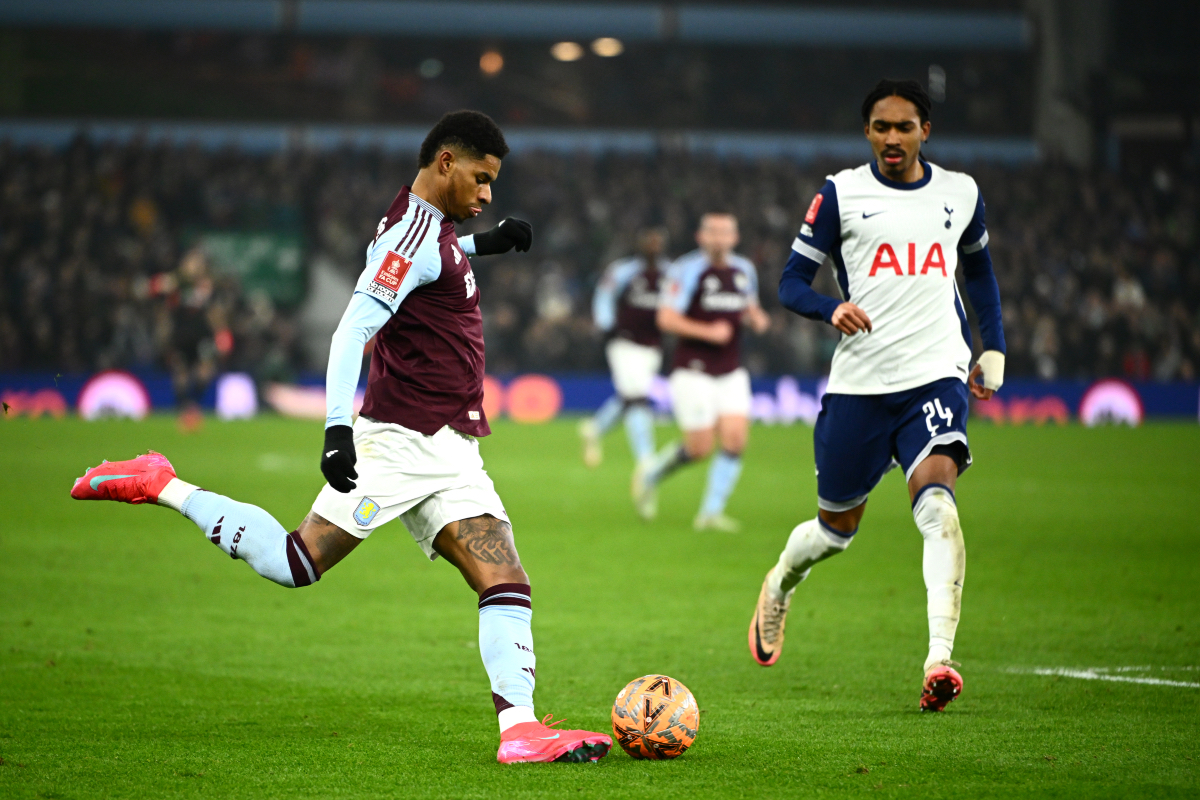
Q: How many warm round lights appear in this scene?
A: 3